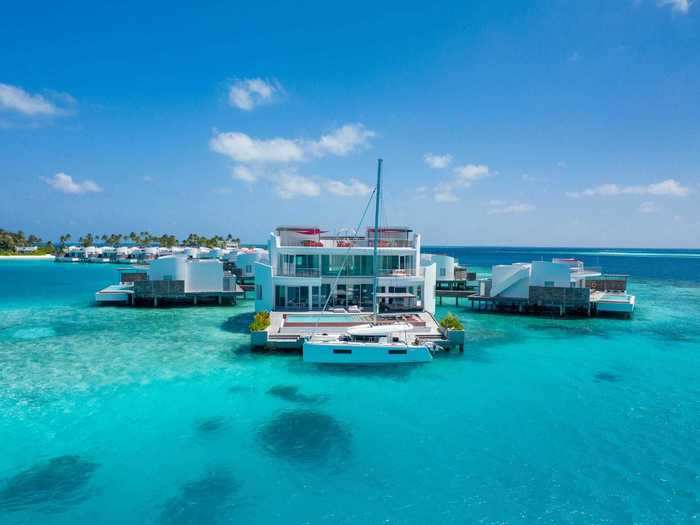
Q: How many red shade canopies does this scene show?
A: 2